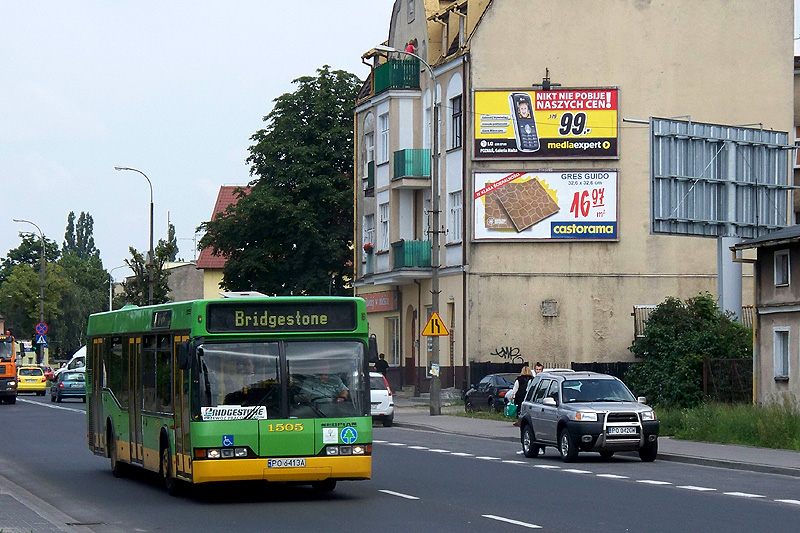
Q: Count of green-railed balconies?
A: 3